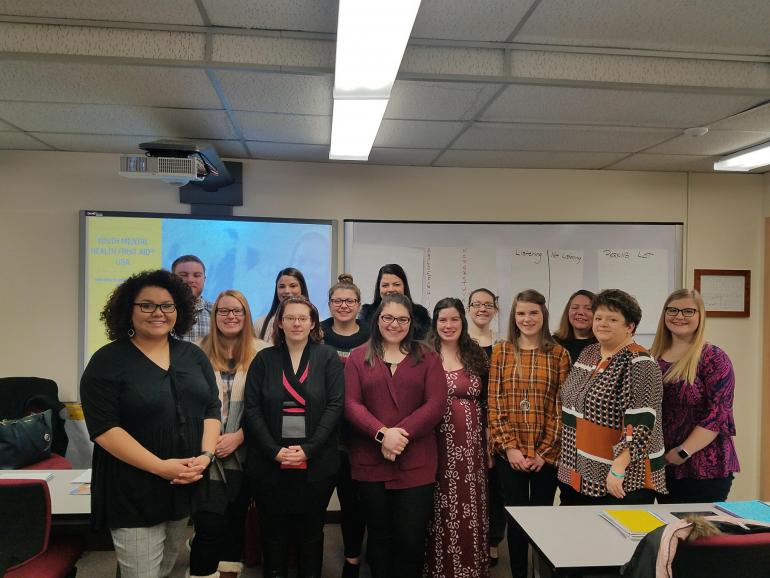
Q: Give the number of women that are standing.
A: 13